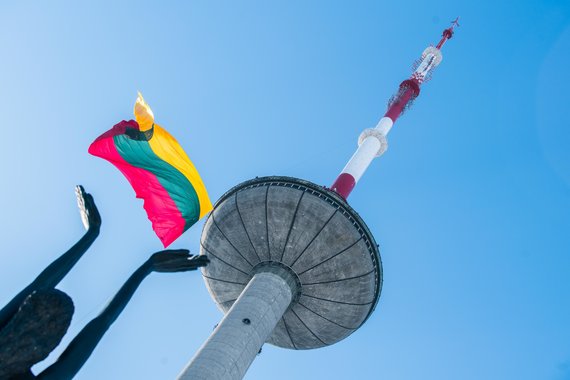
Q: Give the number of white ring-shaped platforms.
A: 2